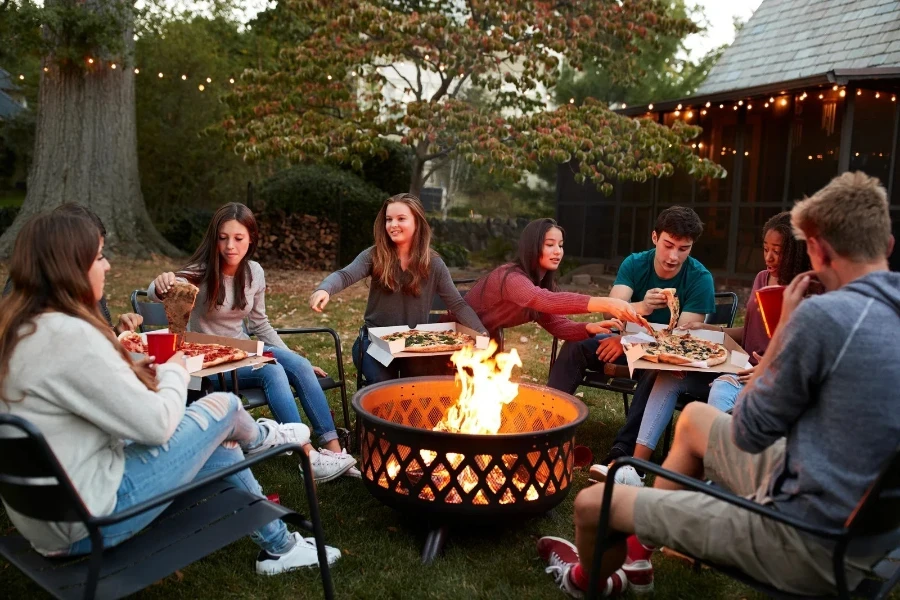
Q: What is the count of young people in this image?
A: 8